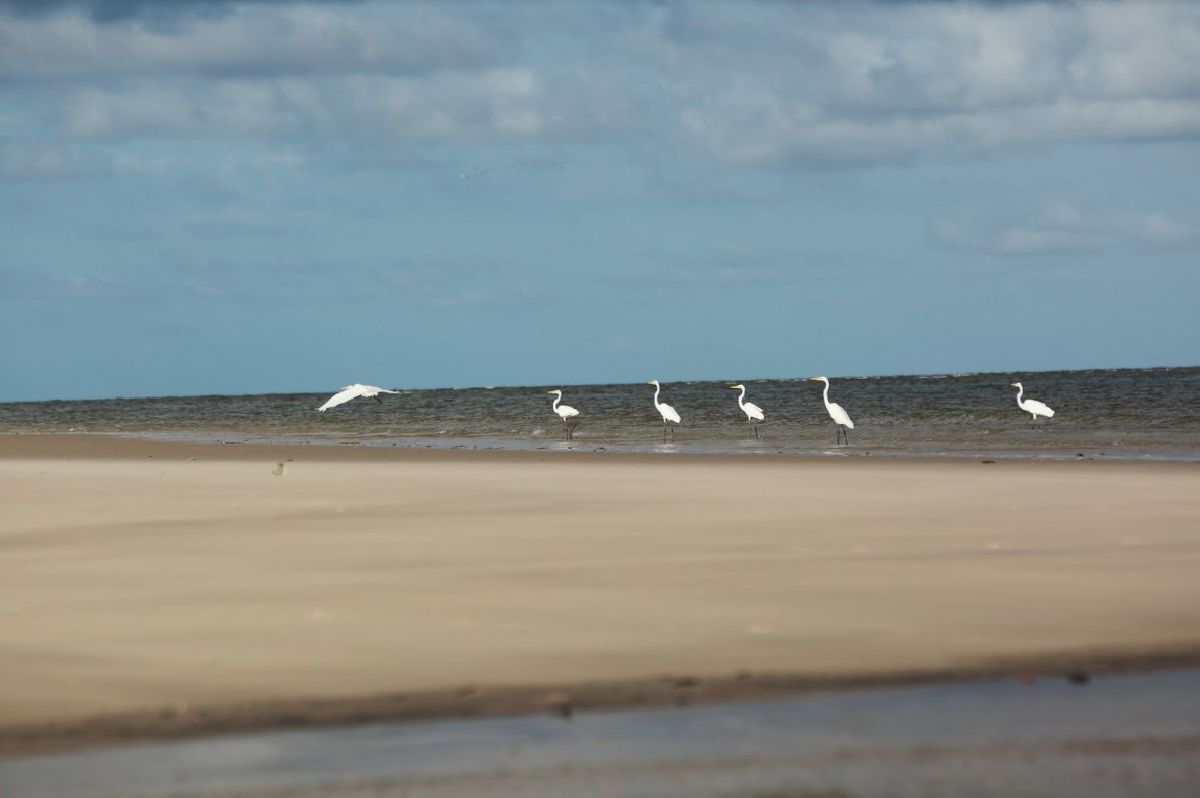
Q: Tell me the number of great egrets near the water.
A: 6